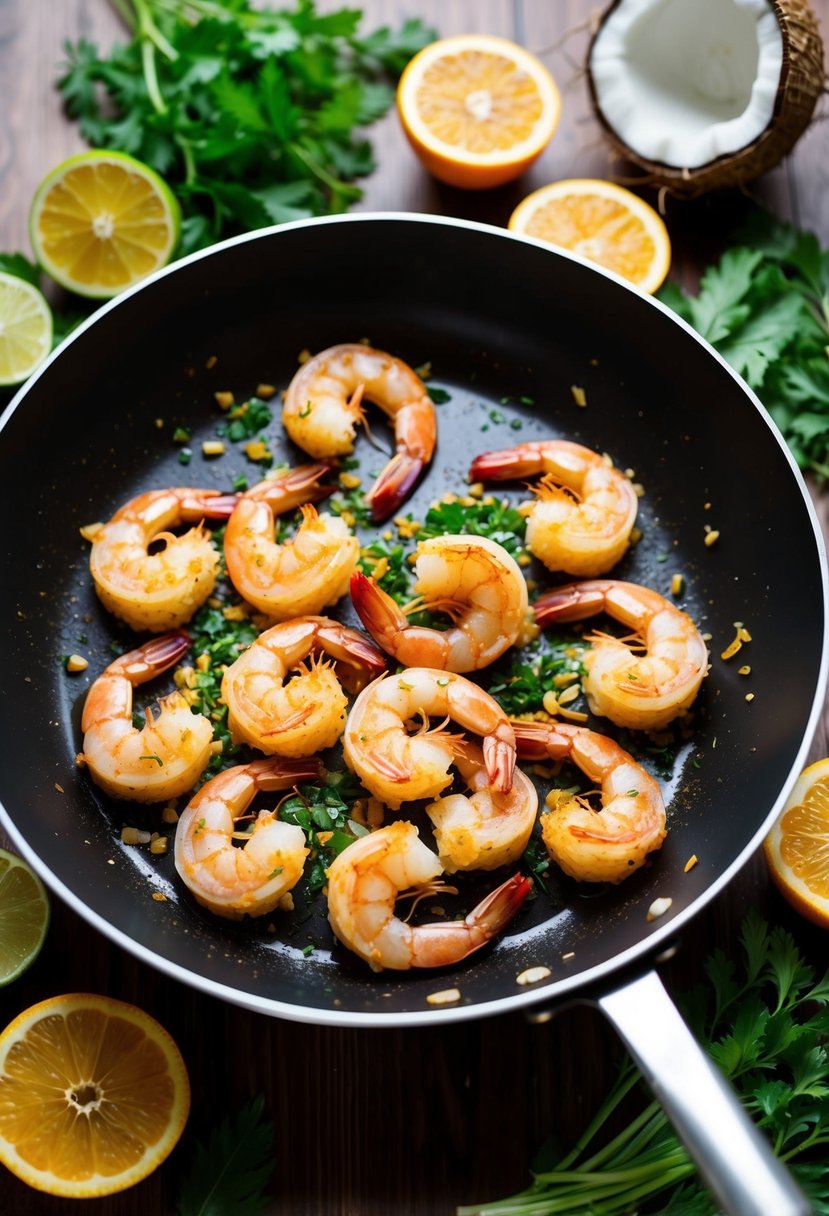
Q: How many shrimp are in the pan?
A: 13